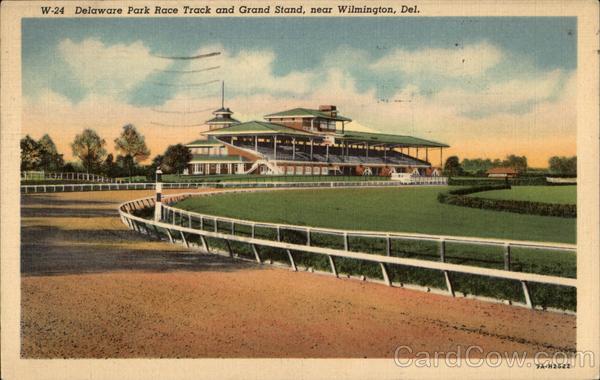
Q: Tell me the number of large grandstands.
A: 1